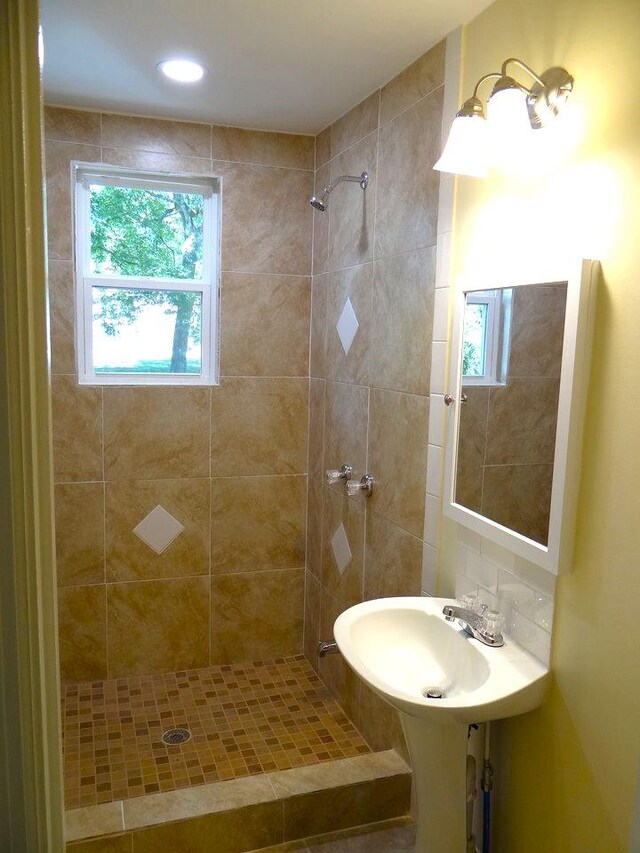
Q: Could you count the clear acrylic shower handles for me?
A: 2